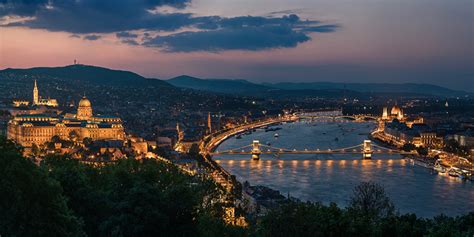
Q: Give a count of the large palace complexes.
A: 1